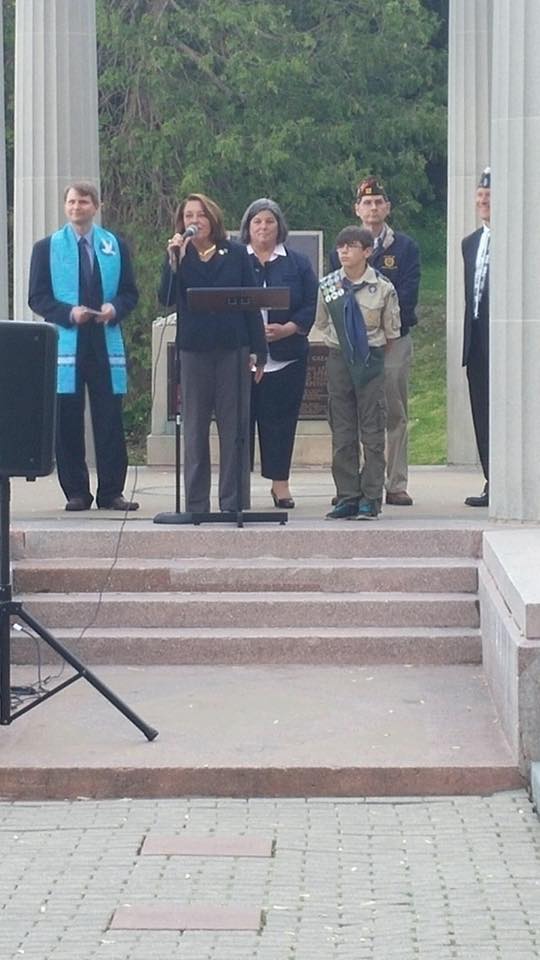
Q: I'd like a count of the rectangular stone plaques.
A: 2